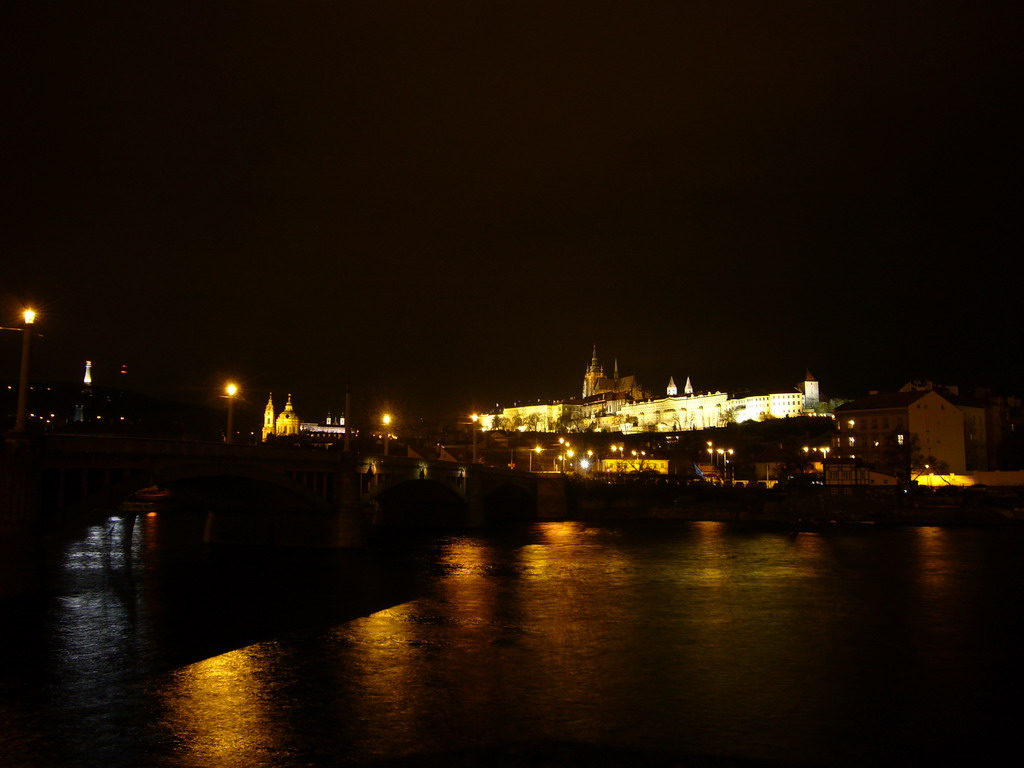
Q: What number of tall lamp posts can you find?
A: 4